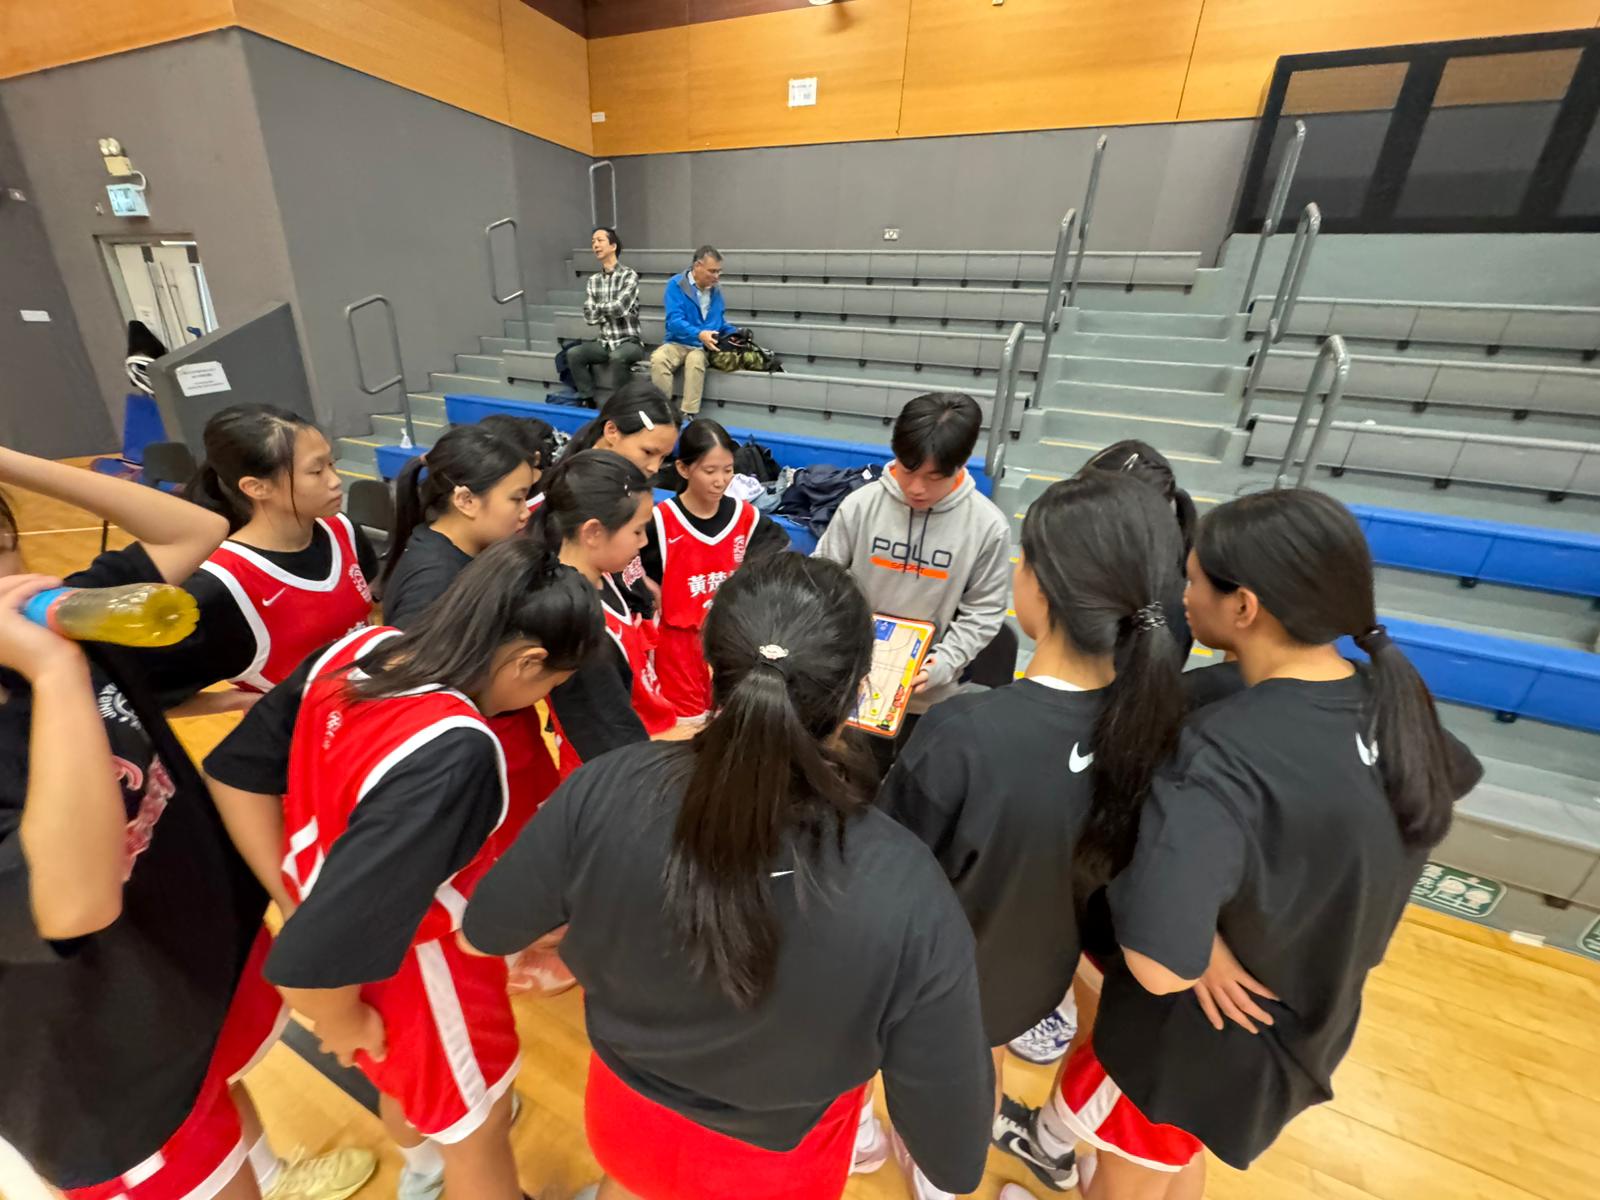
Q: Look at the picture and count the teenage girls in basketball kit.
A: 12